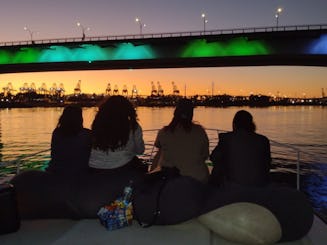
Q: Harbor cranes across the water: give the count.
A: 14